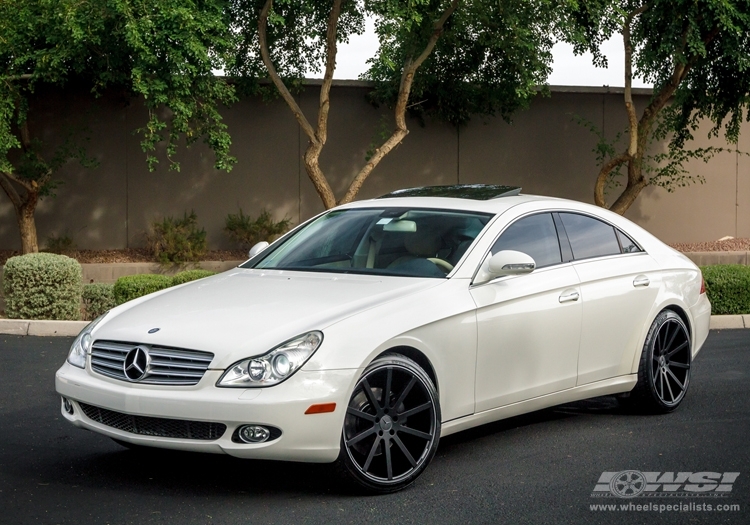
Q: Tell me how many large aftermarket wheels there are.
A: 2